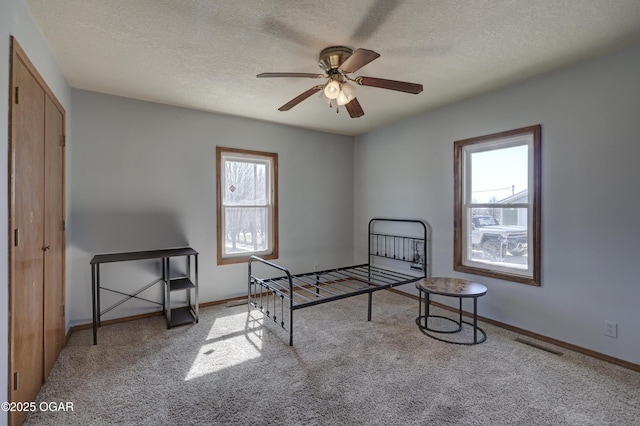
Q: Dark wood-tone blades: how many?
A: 5